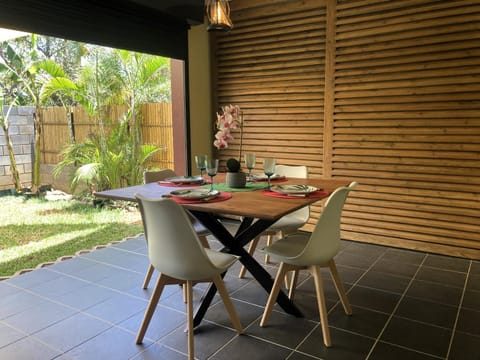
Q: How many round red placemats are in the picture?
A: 4